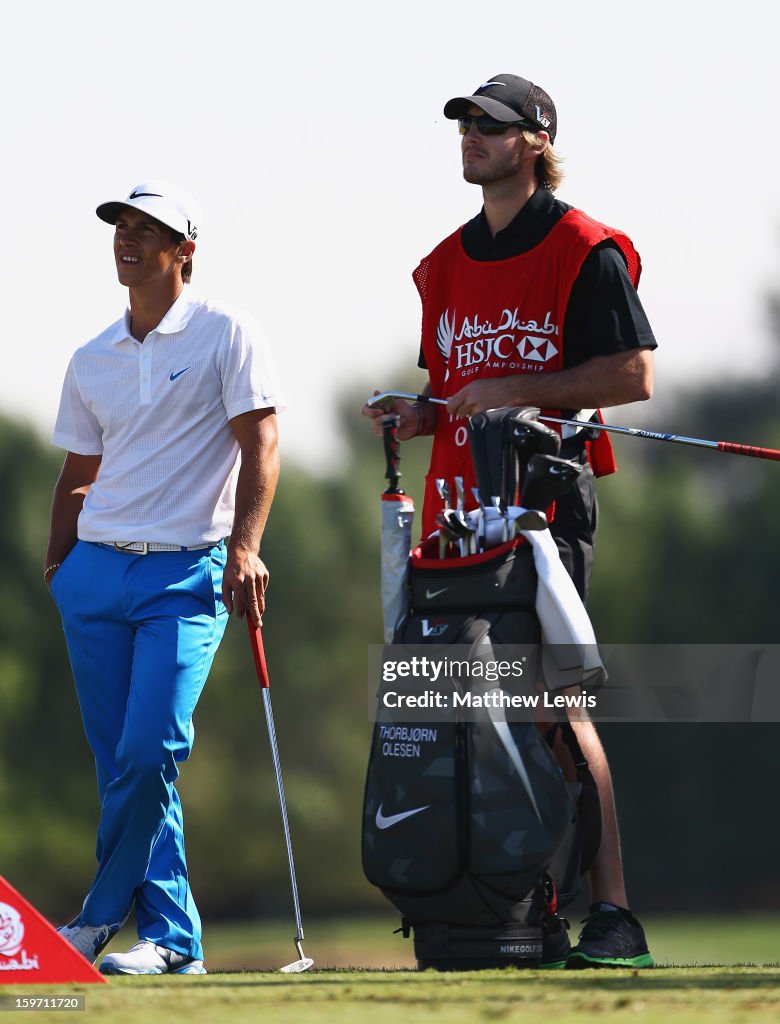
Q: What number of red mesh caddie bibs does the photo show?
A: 1